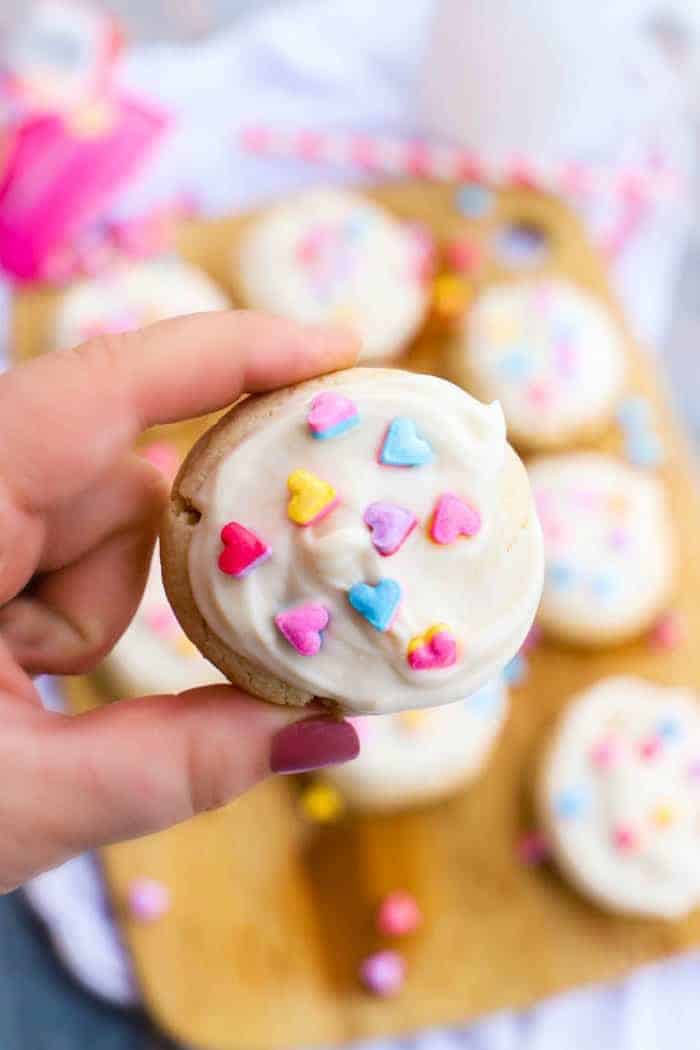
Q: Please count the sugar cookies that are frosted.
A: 8